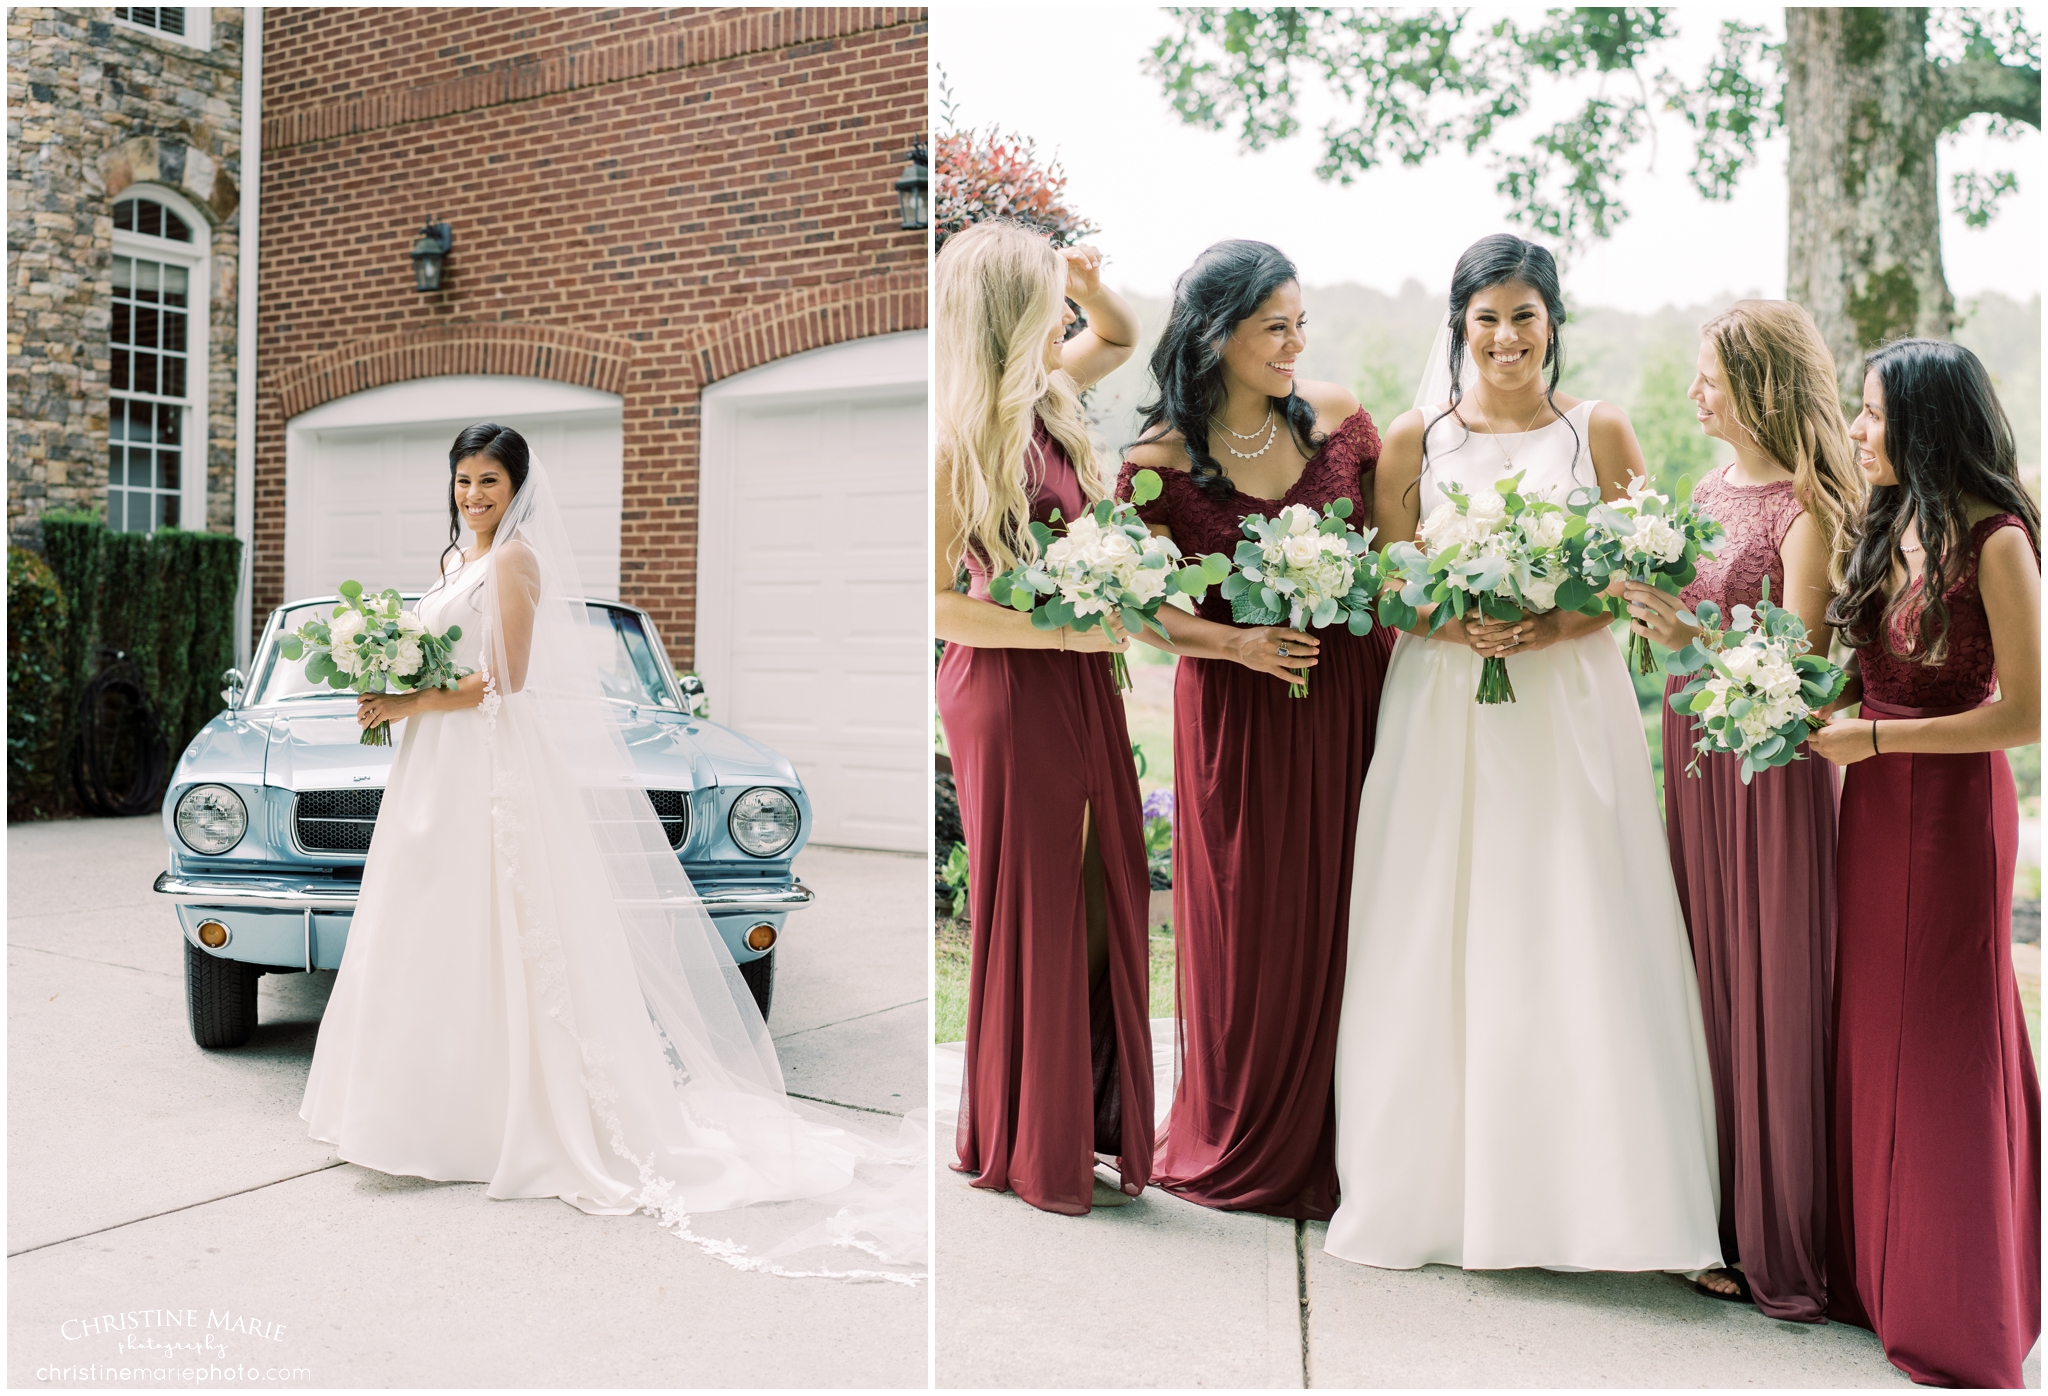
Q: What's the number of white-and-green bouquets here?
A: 6